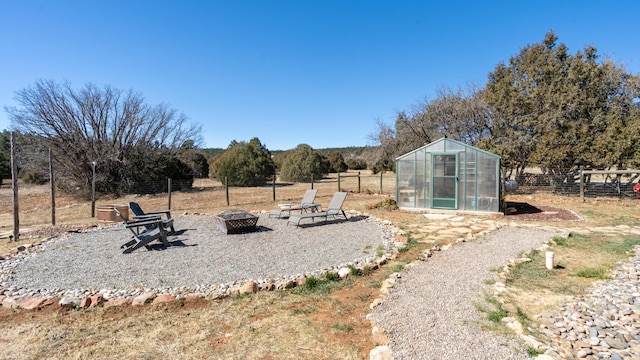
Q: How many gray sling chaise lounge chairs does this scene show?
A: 2